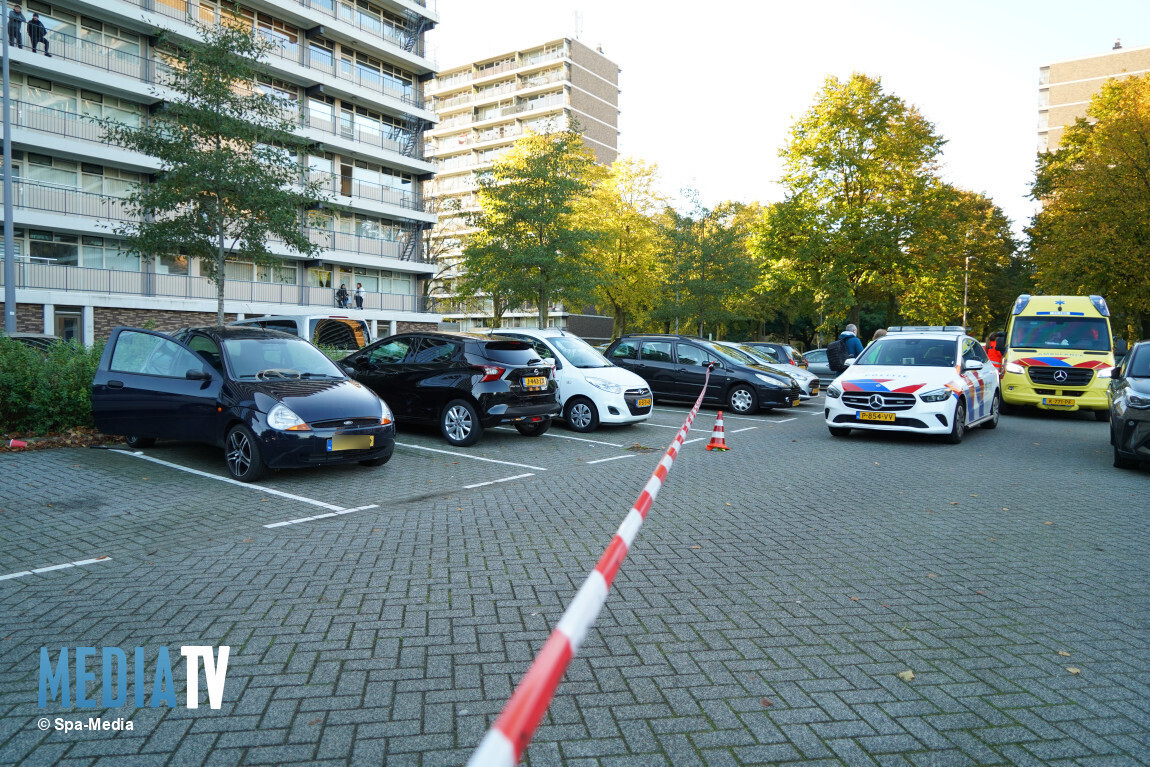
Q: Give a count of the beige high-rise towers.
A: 2